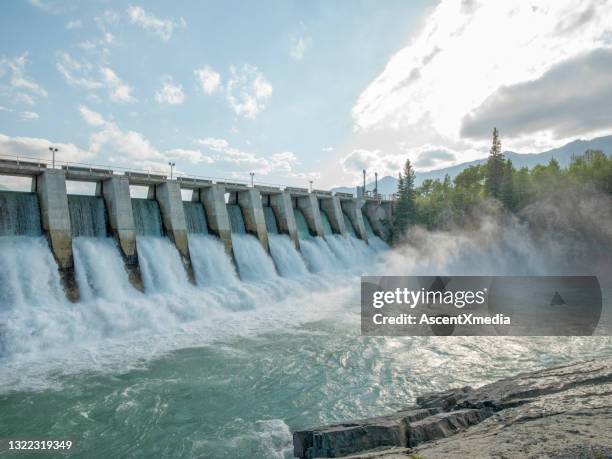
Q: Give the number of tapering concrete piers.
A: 9